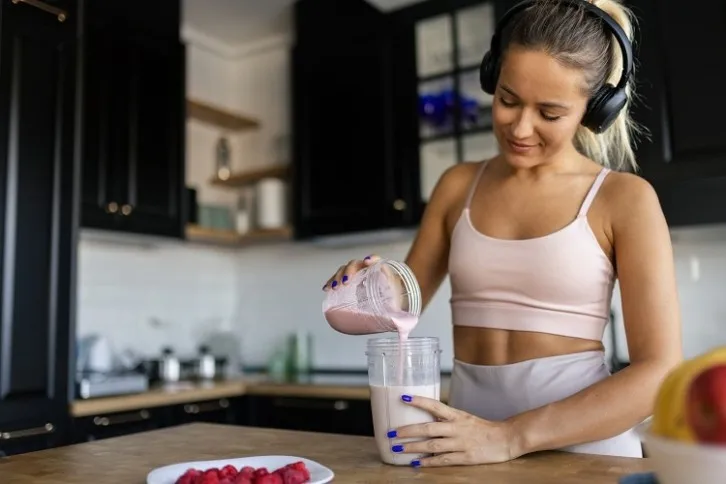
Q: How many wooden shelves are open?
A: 3